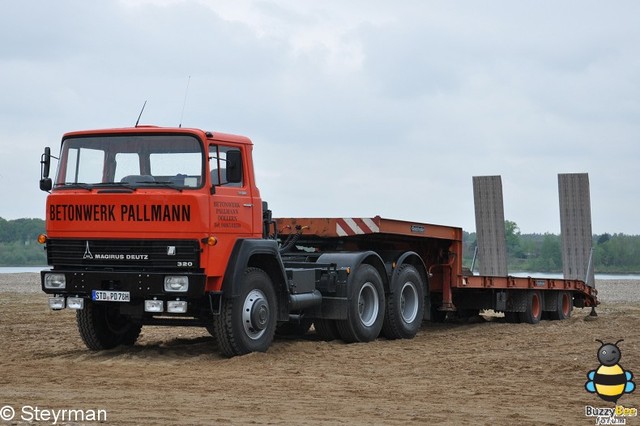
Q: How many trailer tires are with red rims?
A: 2